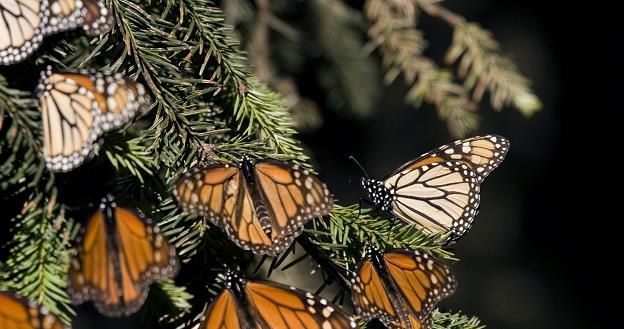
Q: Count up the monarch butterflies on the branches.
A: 8